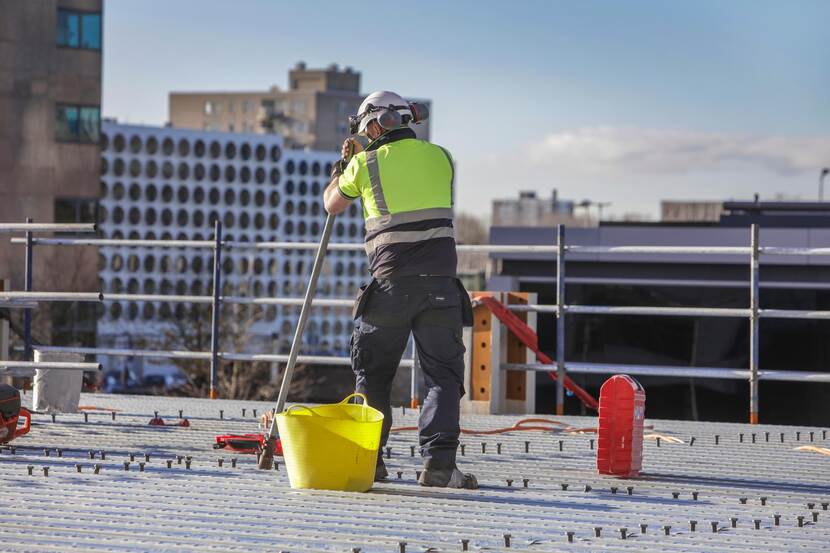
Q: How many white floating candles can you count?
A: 0